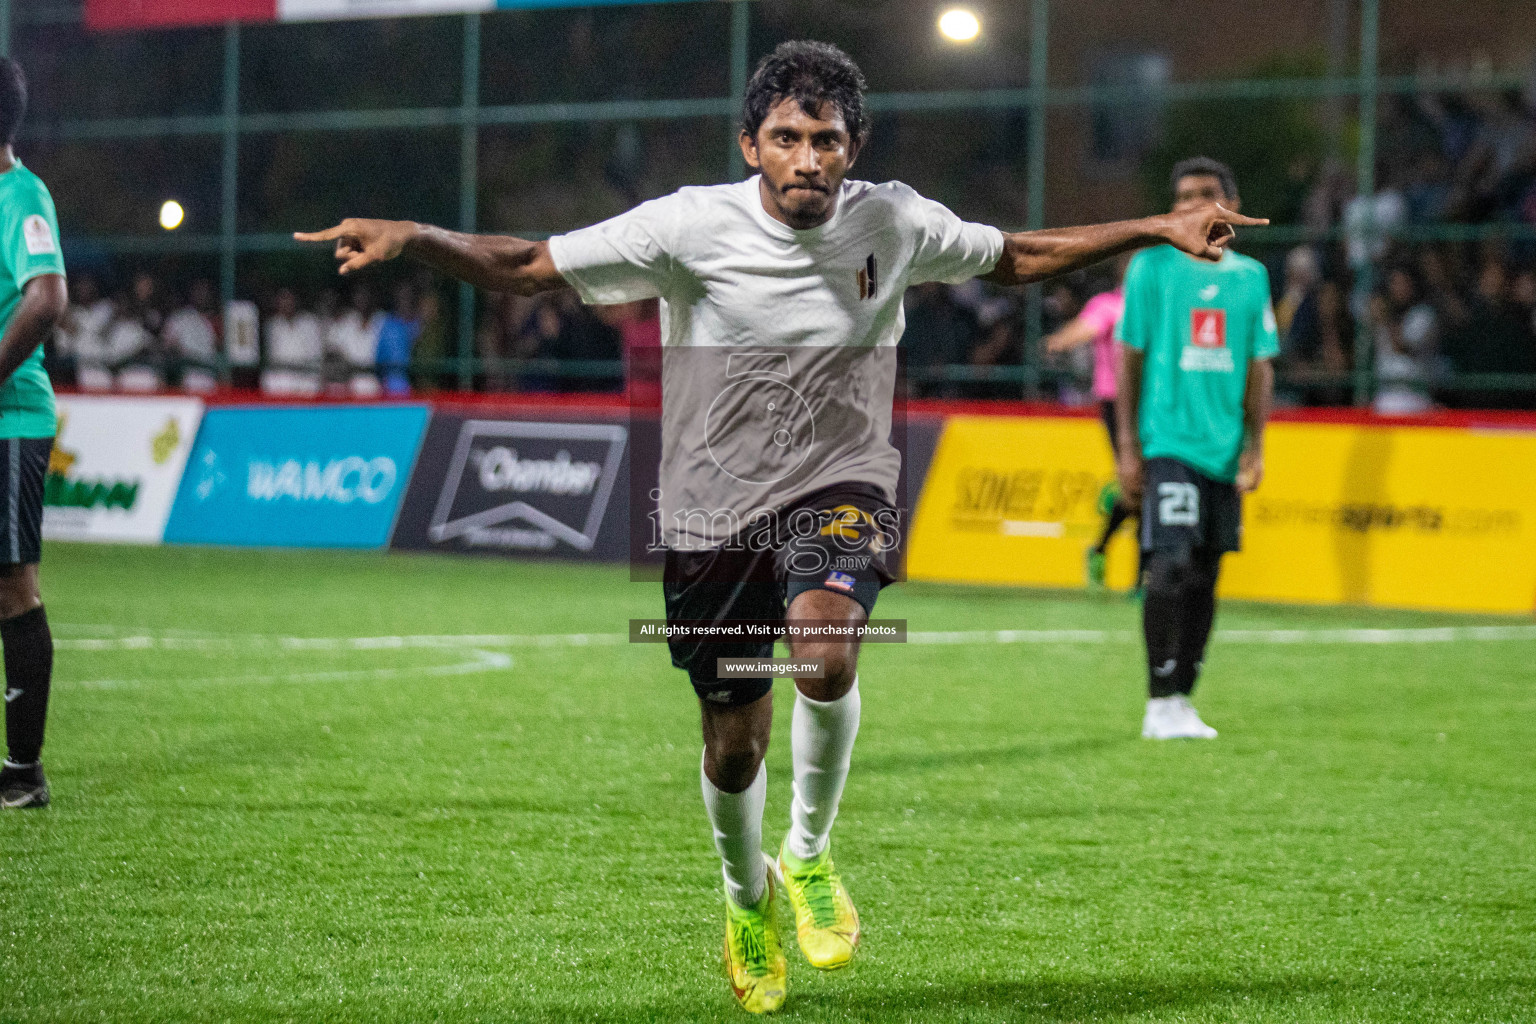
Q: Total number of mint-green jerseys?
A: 2